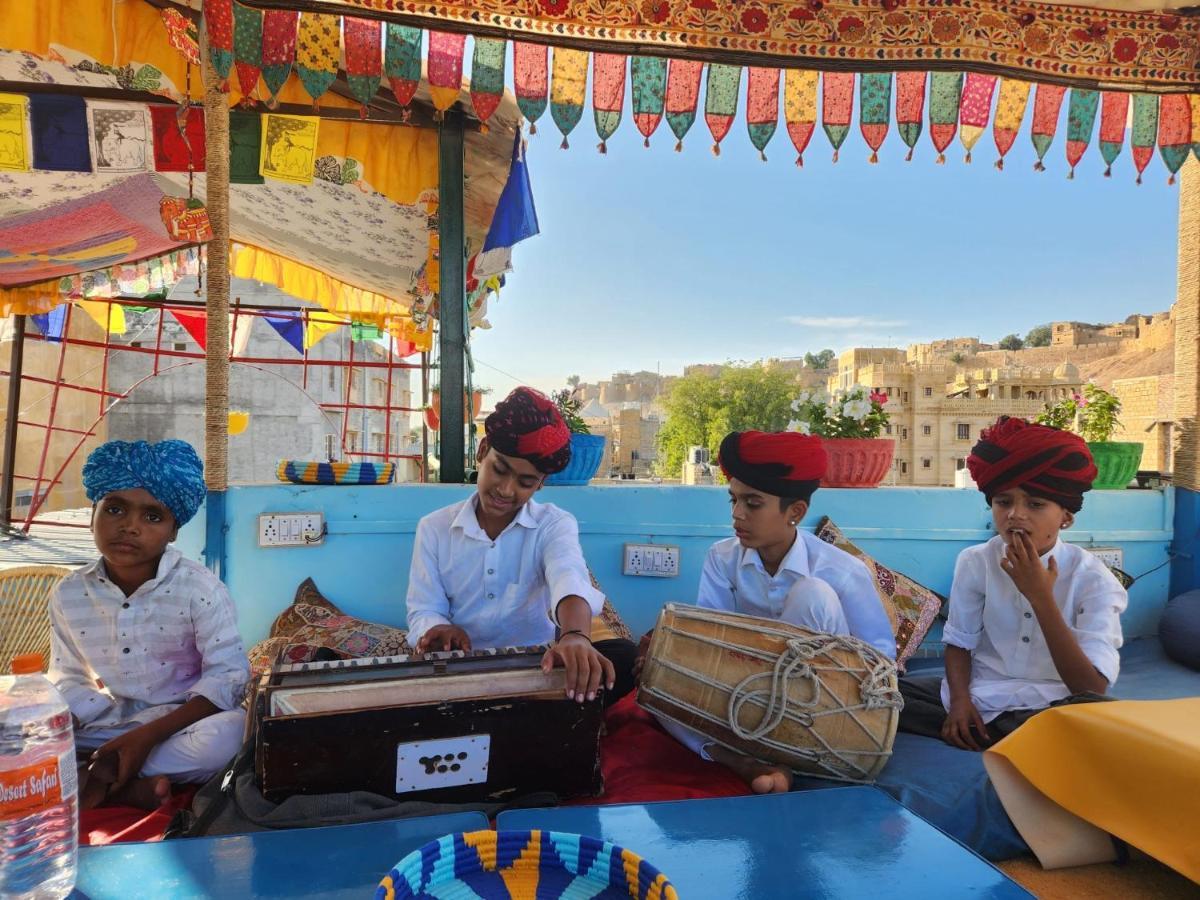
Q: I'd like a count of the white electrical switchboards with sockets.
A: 3